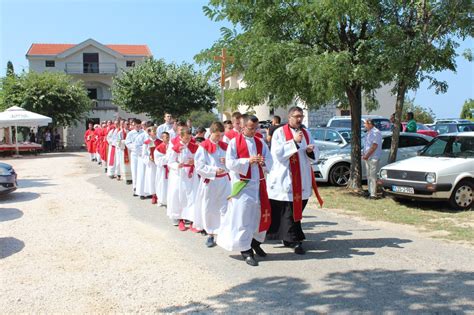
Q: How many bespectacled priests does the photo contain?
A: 2